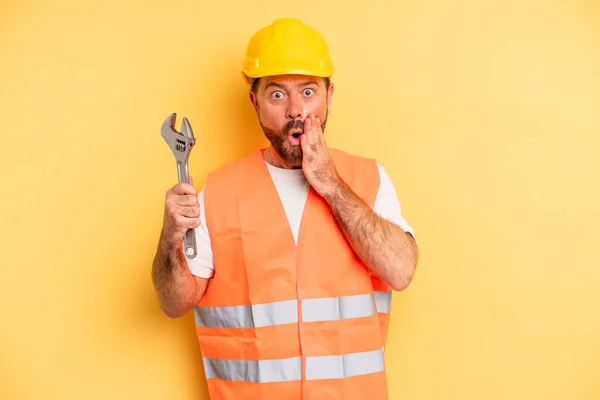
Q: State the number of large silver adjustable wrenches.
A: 1